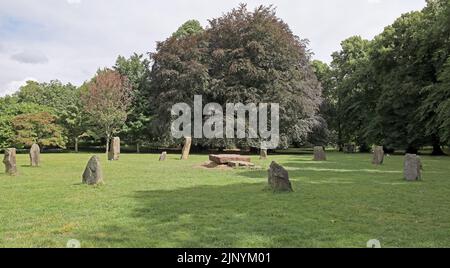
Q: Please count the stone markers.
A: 11